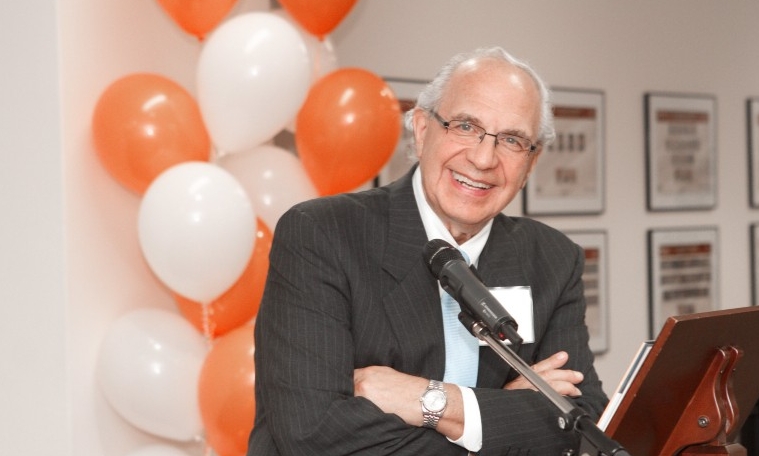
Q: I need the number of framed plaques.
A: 7